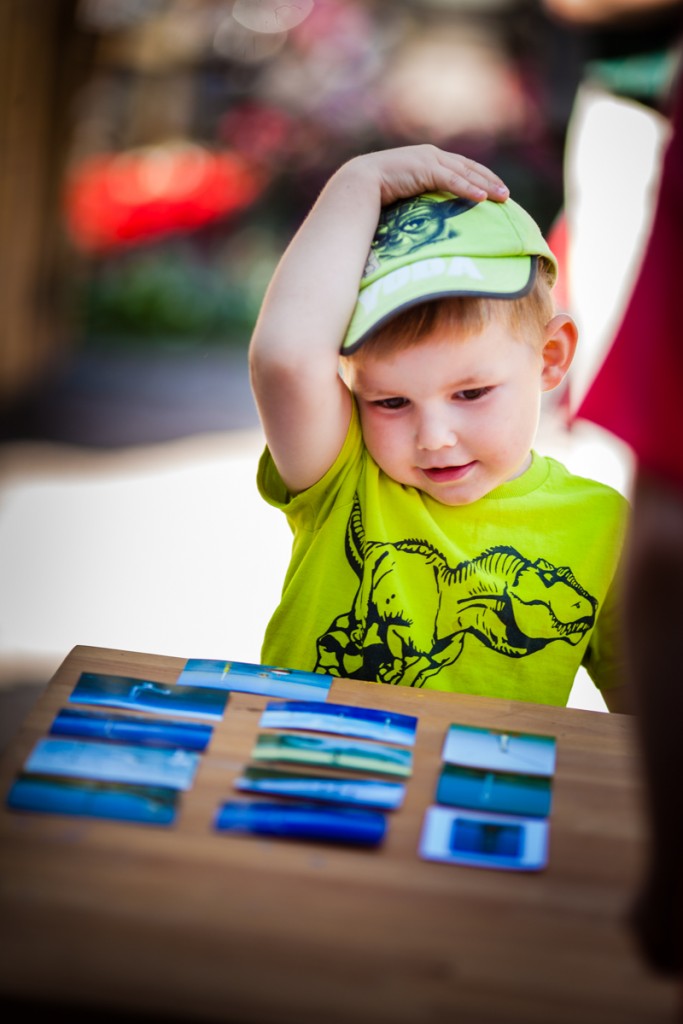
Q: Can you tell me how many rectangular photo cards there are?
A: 12